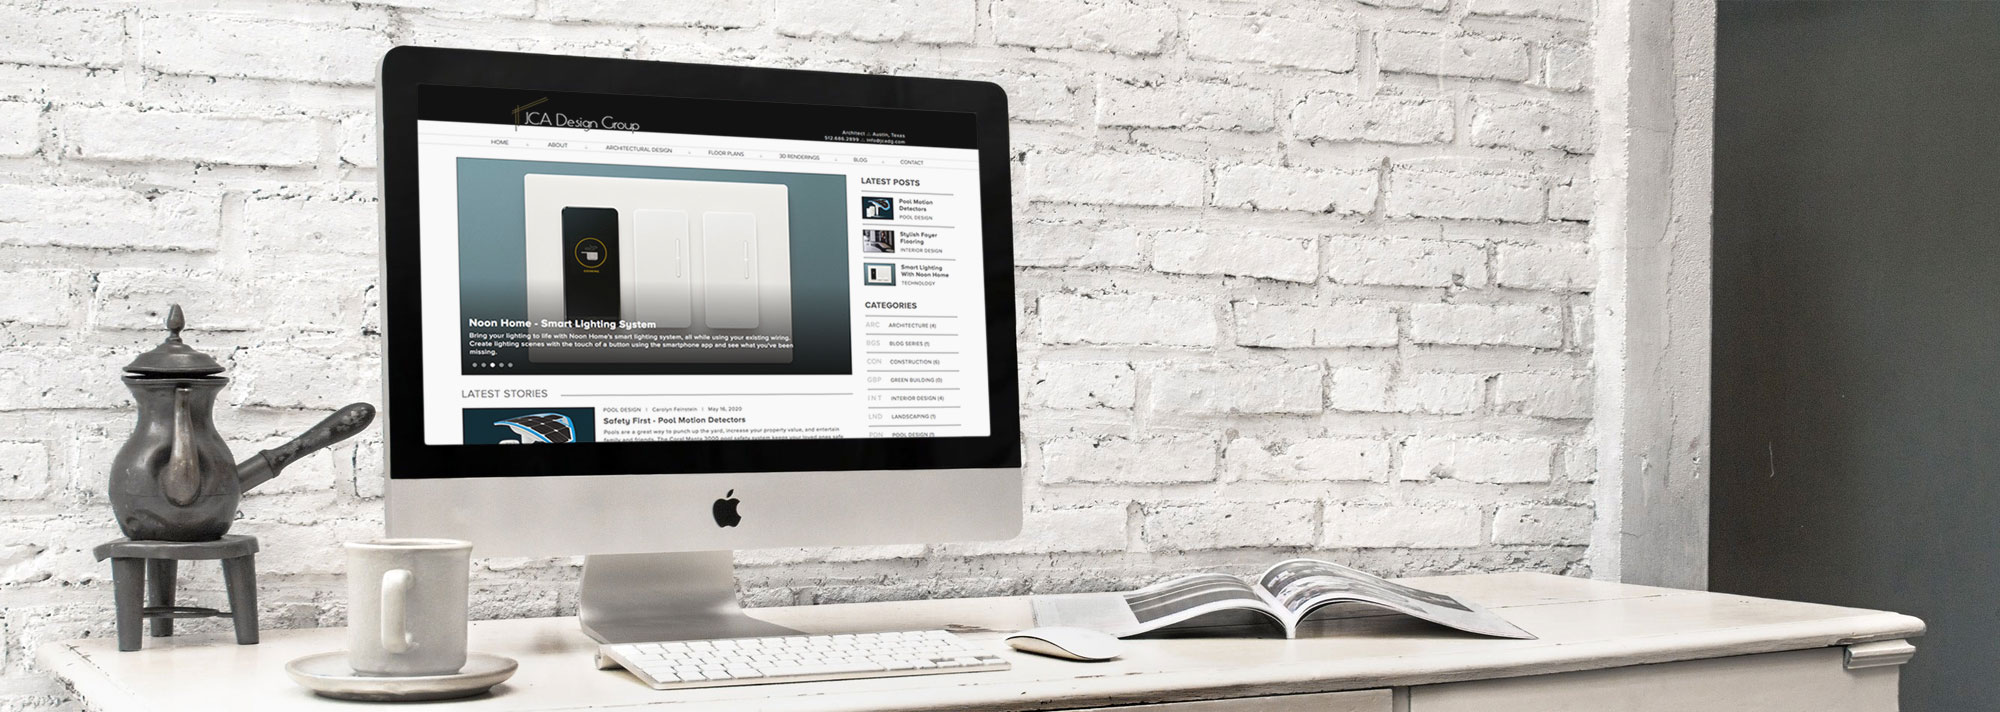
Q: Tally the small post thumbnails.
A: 3